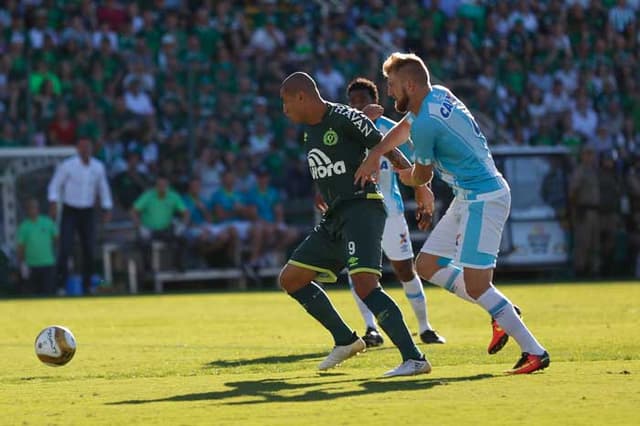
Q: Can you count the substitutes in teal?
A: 3